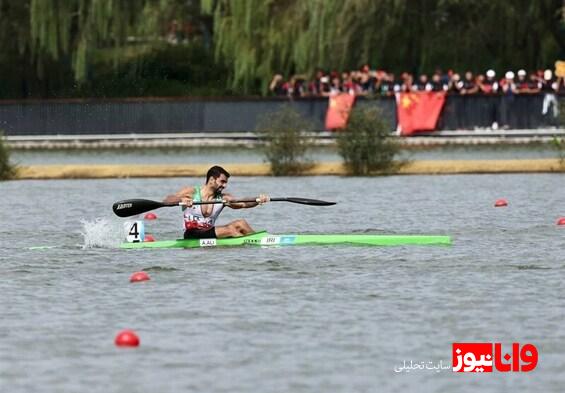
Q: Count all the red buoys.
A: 6